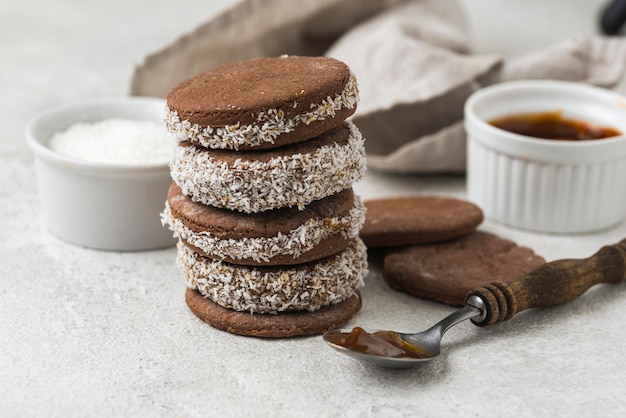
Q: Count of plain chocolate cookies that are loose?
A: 2